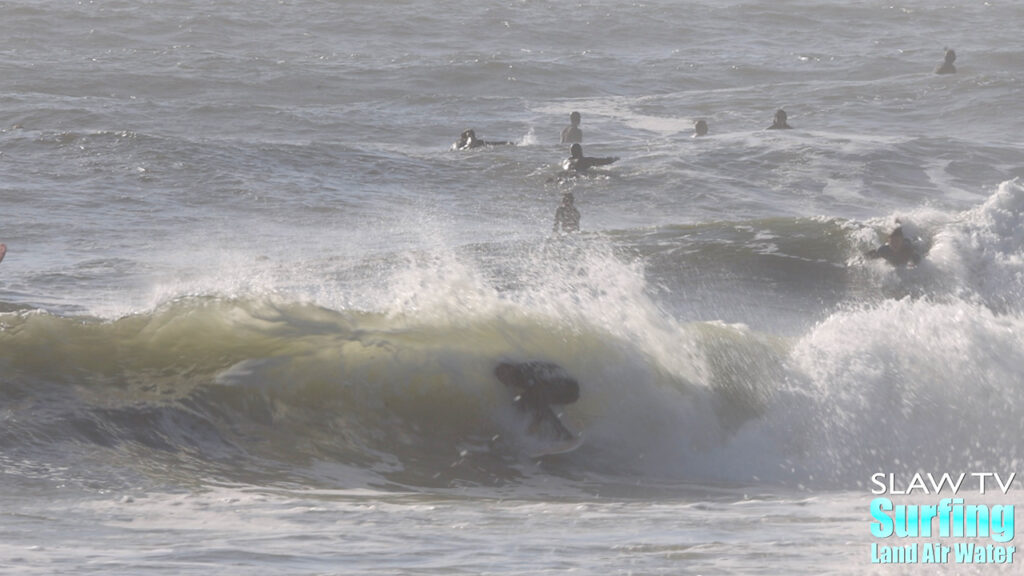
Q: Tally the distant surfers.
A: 8